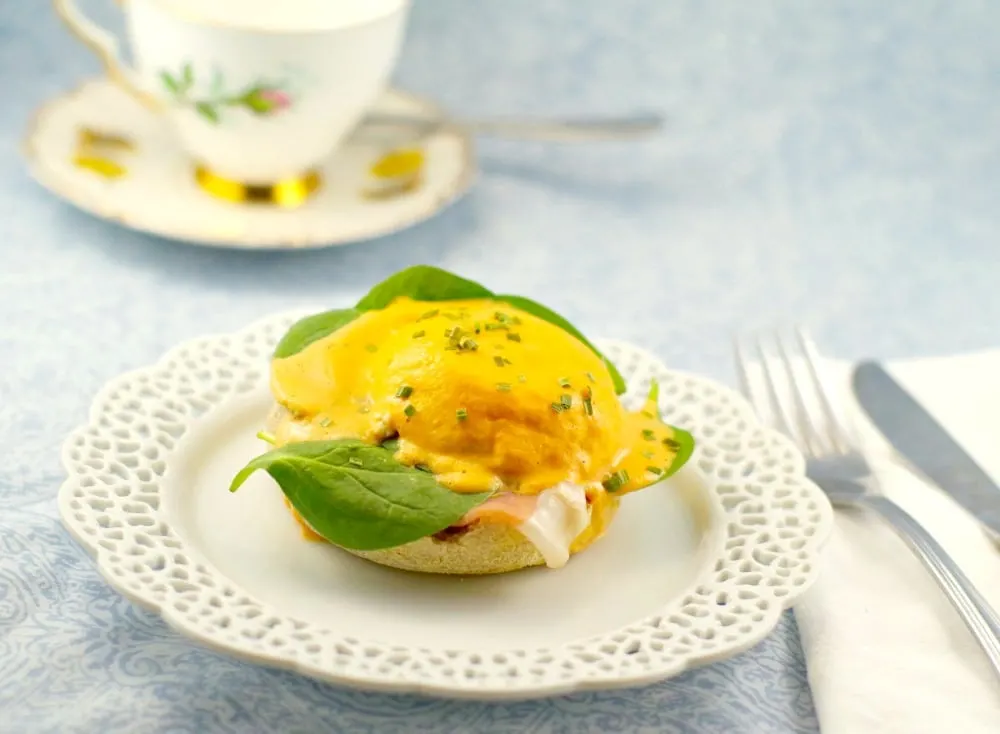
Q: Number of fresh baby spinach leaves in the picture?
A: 5